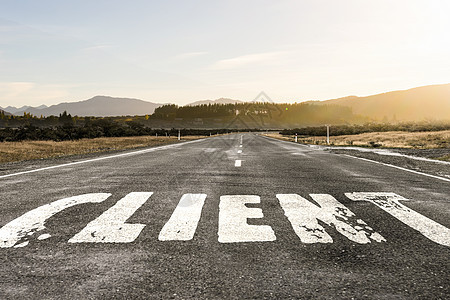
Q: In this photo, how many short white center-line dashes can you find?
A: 3